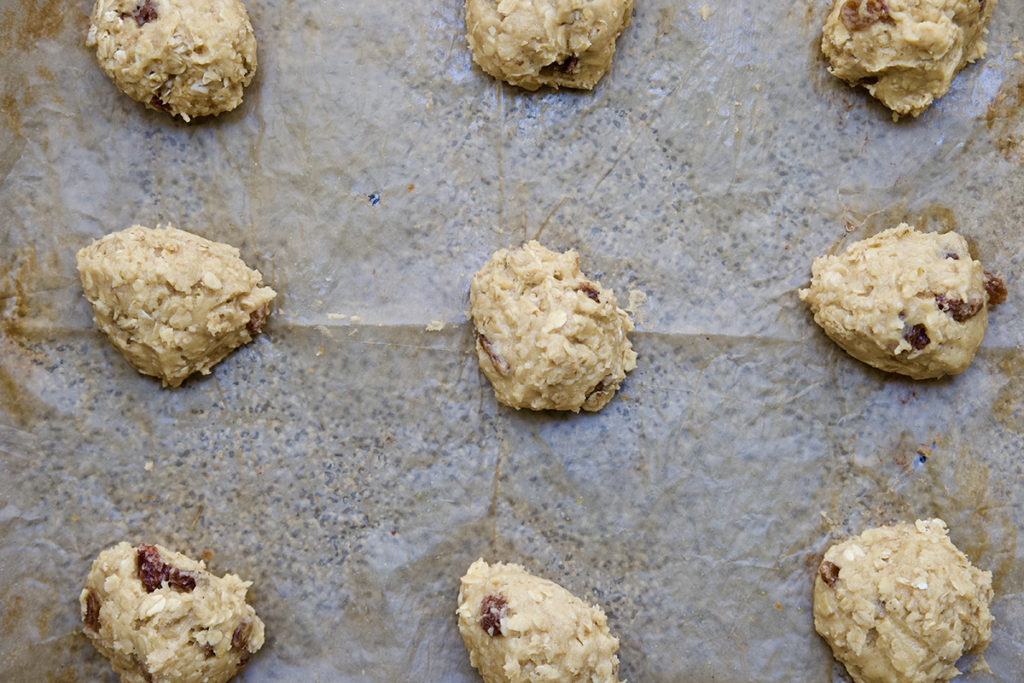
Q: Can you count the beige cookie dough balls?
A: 9